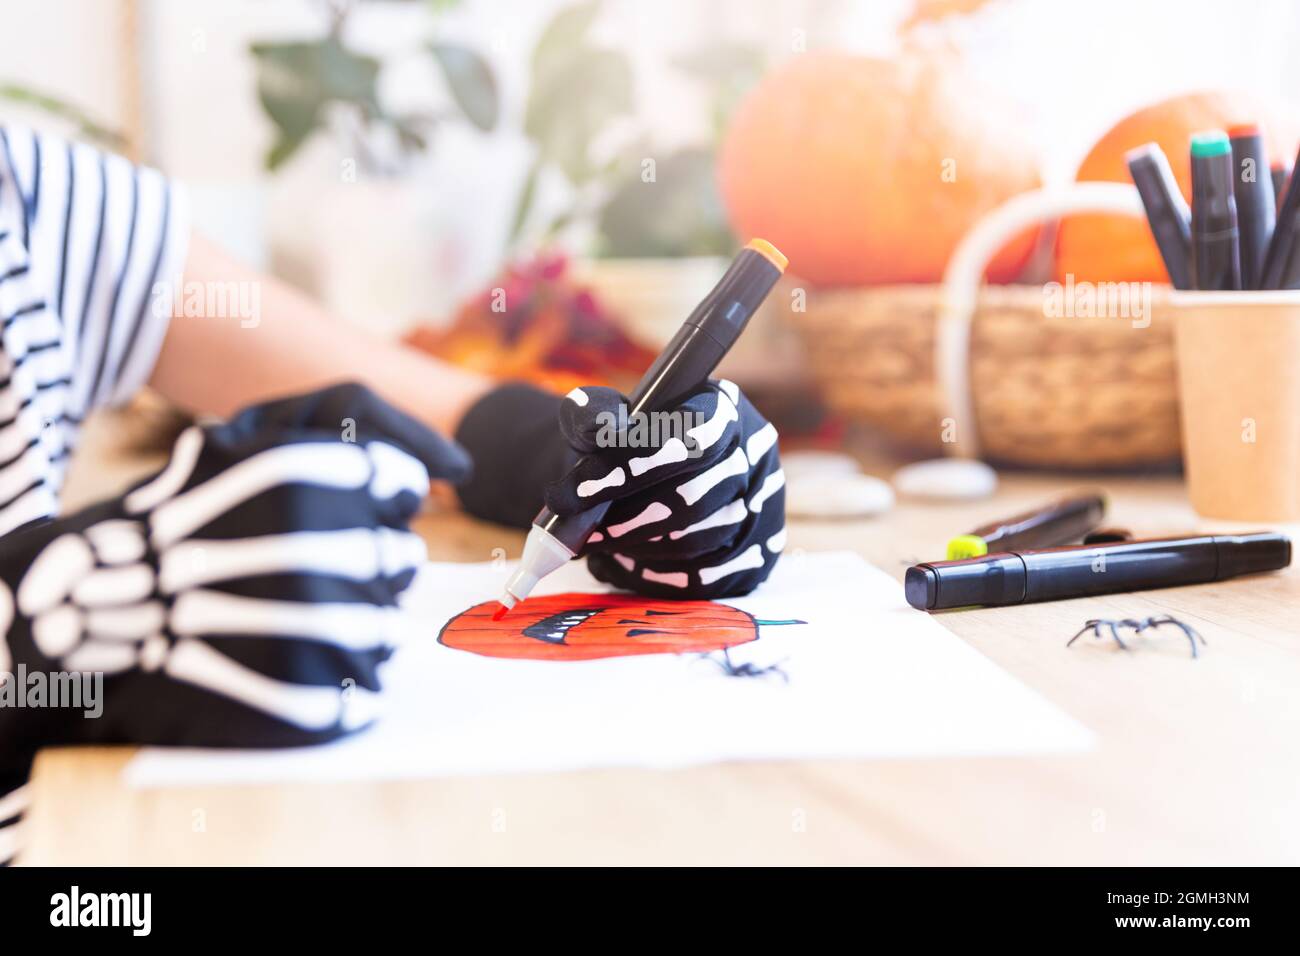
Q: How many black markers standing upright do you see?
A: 5